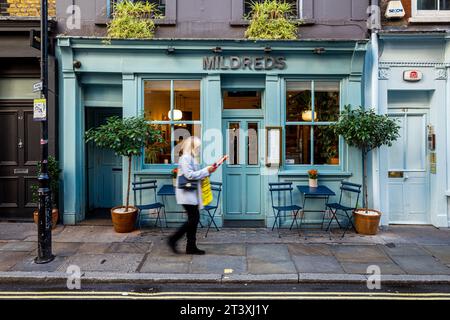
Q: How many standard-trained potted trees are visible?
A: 2